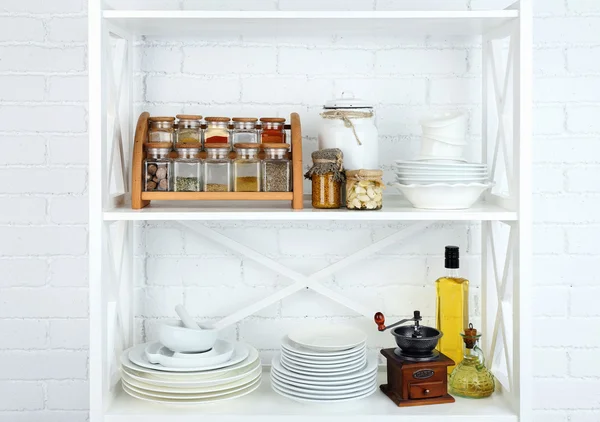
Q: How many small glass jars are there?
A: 12